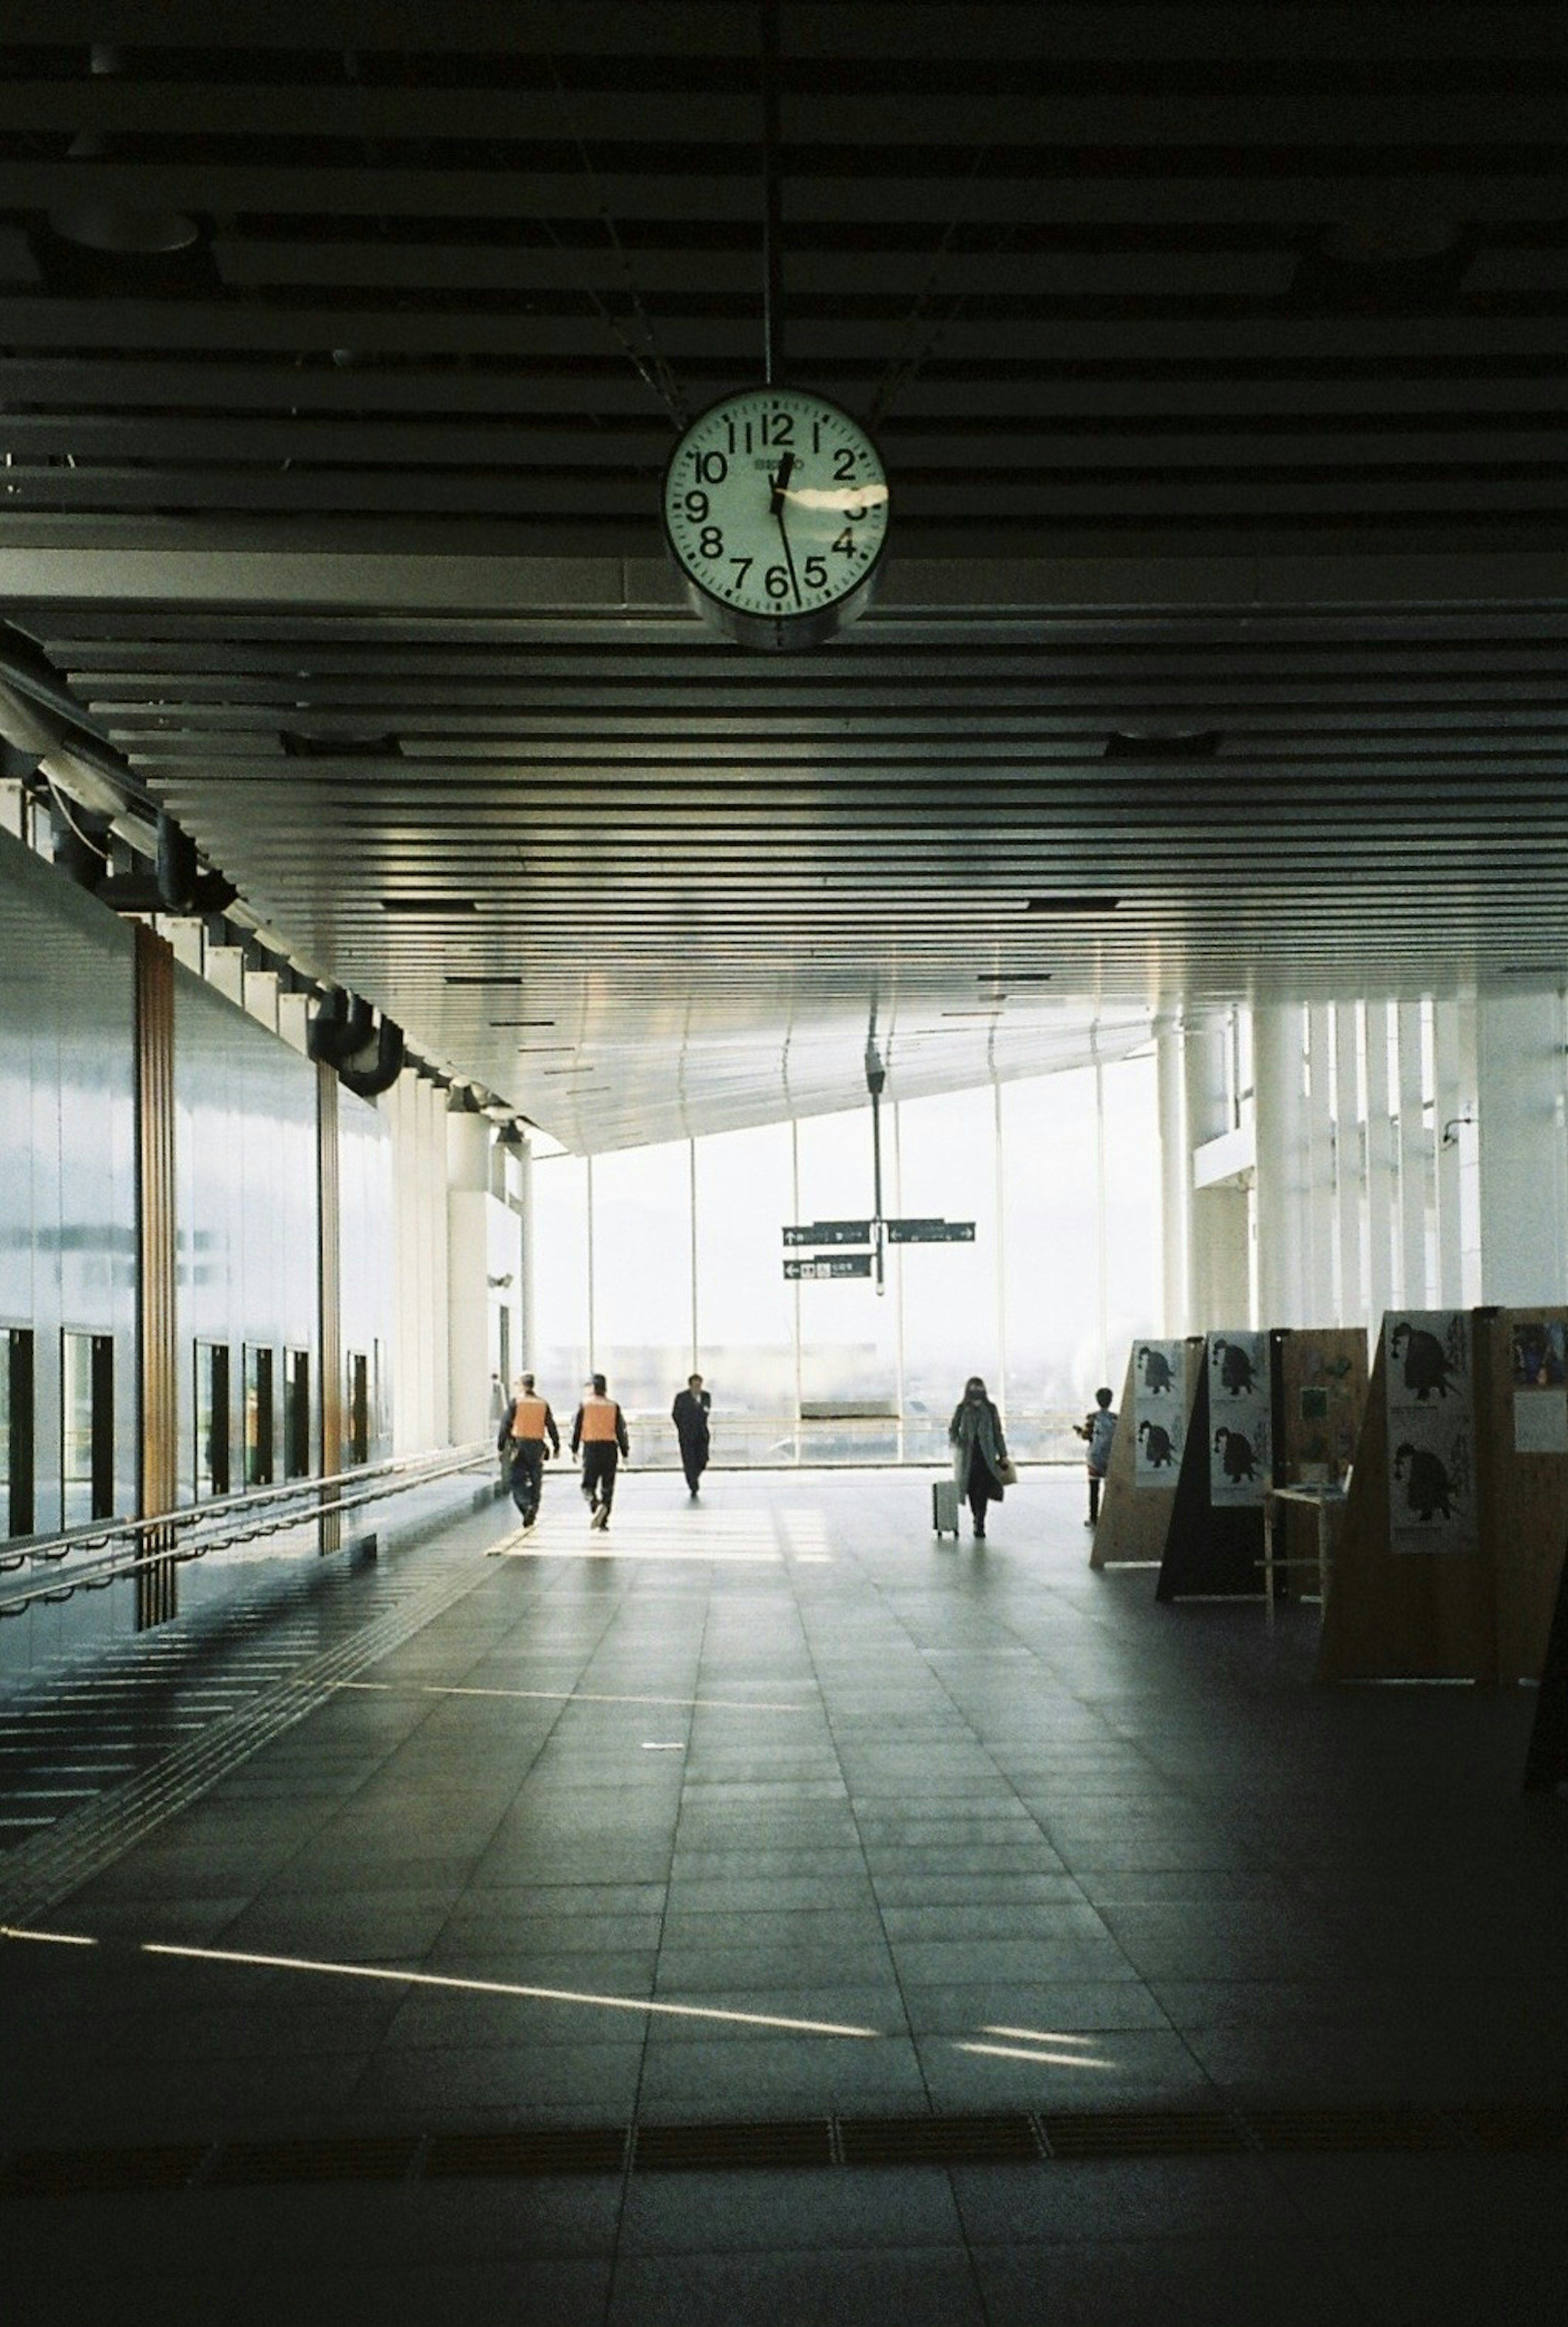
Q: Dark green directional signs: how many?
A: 3